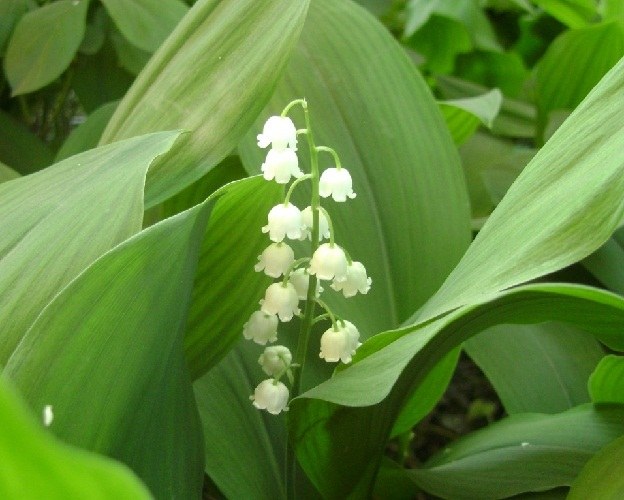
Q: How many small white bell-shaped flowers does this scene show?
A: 15